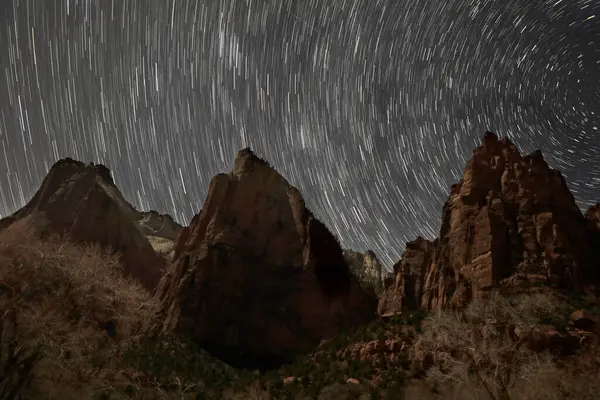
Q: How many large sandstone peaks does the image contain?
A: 3